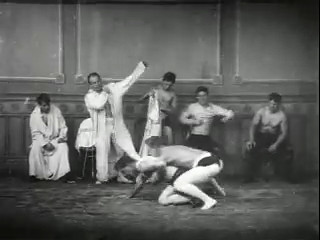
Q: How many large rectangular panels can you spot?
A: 3